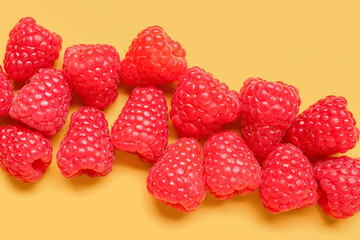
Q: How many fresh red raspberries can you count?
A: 15